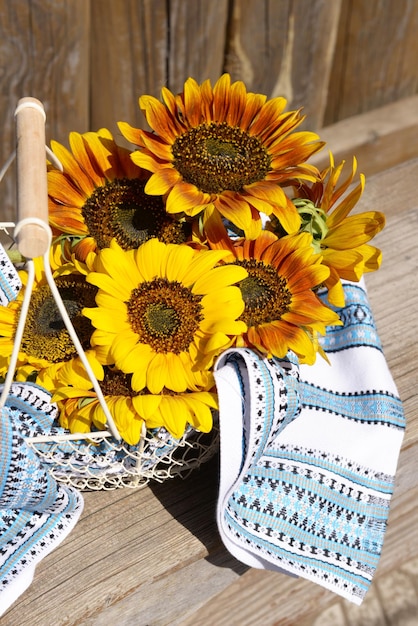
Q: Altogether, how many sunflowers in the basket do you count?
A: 7